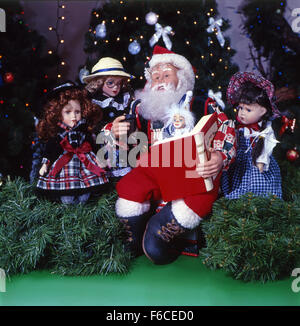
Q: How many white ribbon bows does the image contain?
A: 3